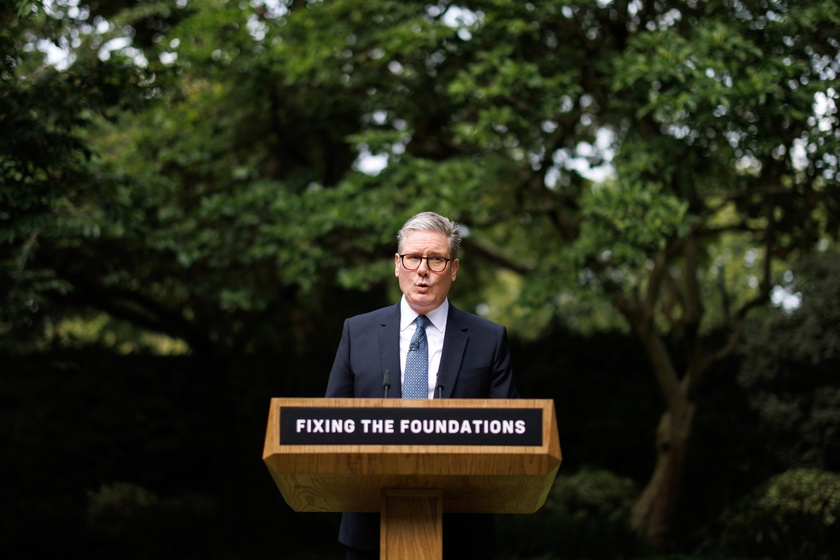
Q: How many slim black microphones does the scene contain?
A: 2